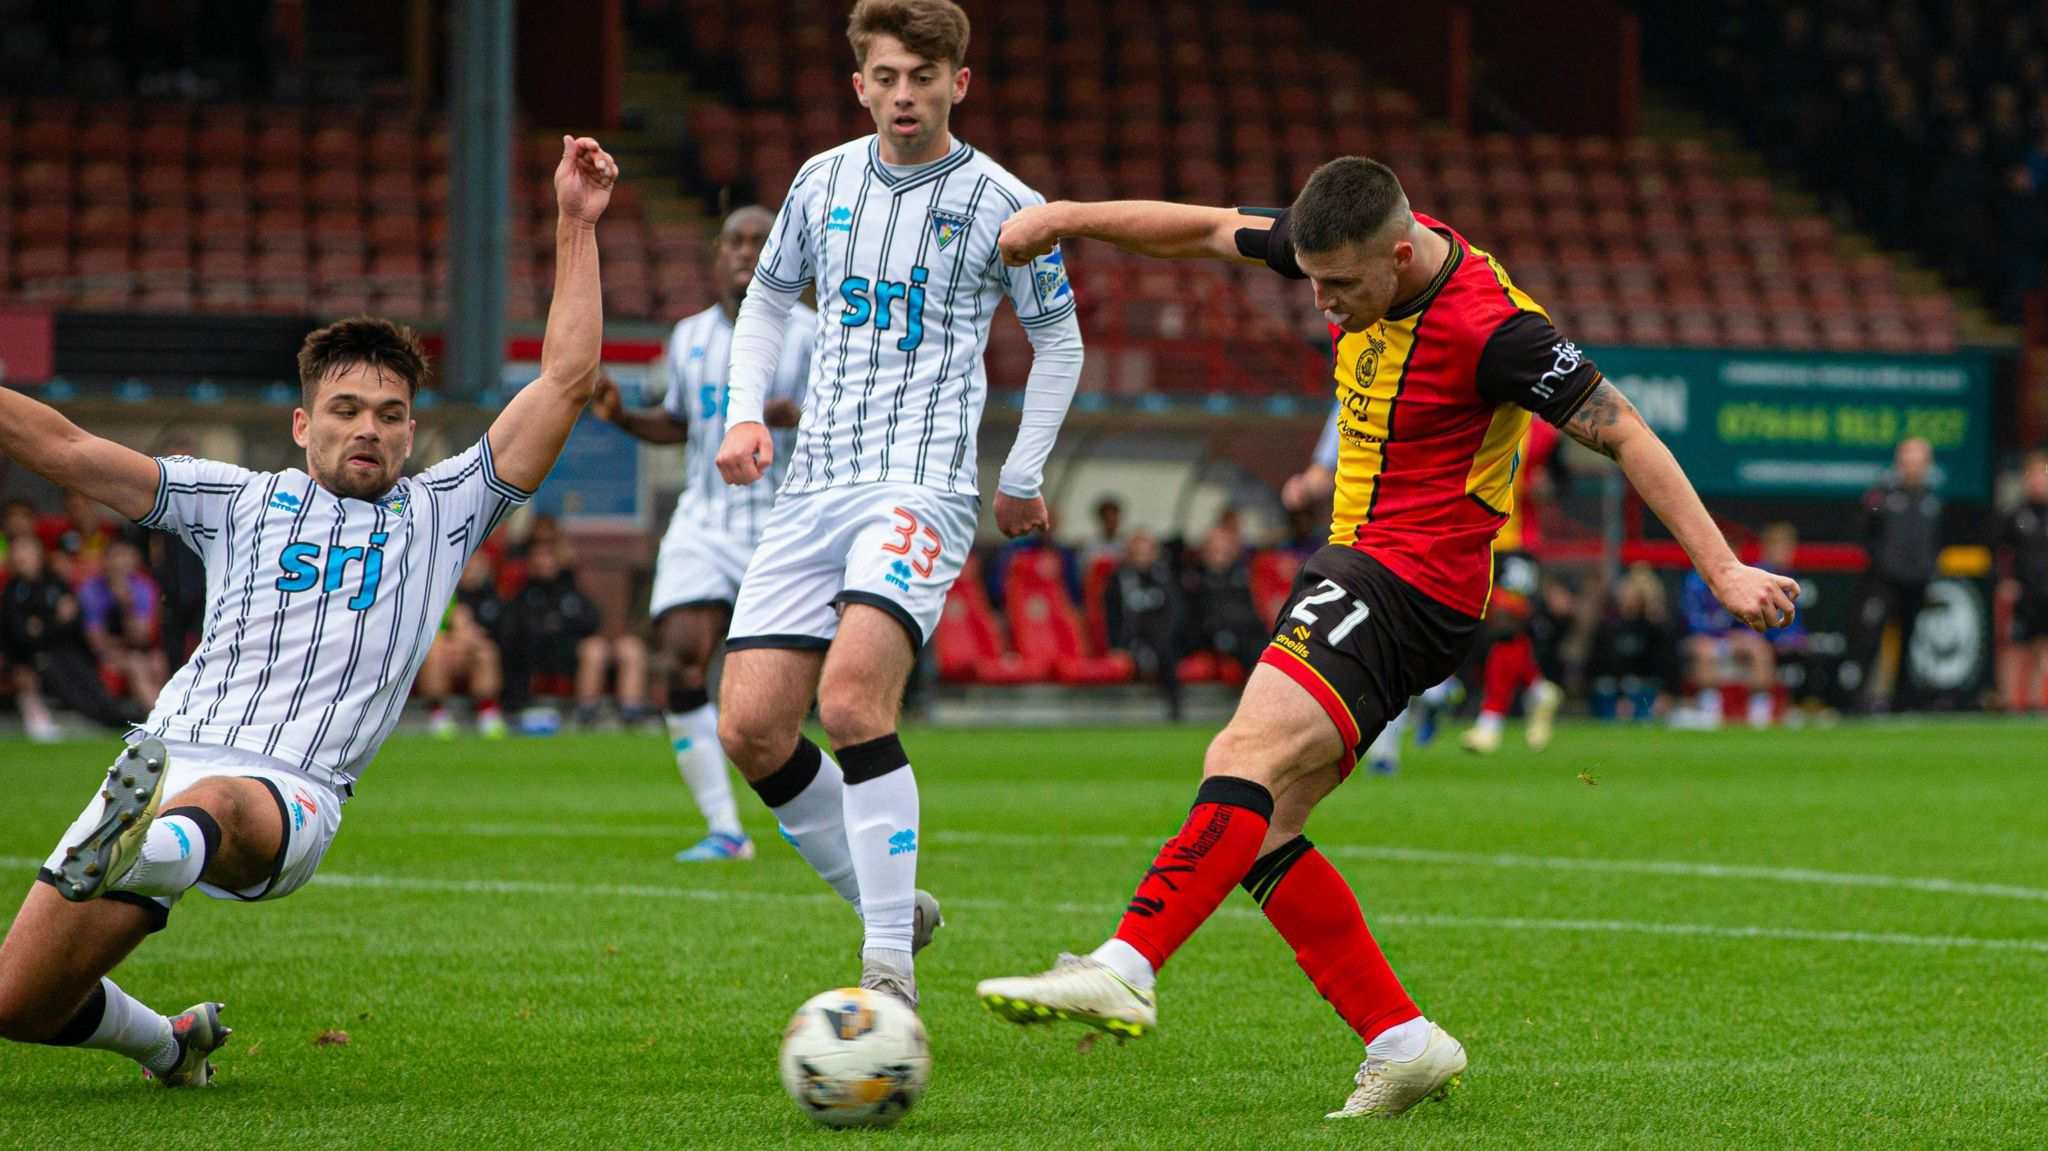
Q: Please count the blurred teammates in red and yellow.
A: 1